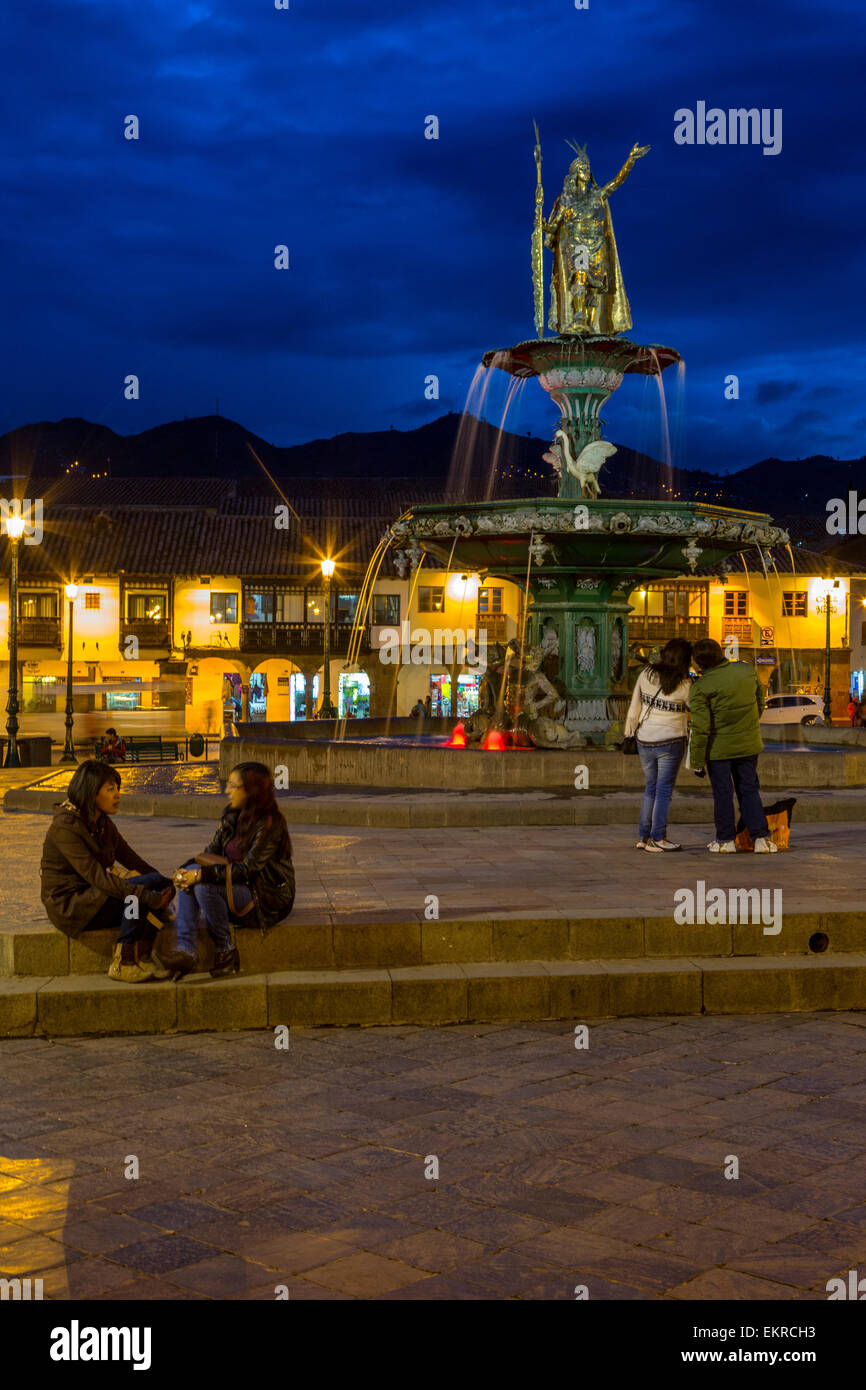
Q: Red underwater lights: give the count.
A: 2